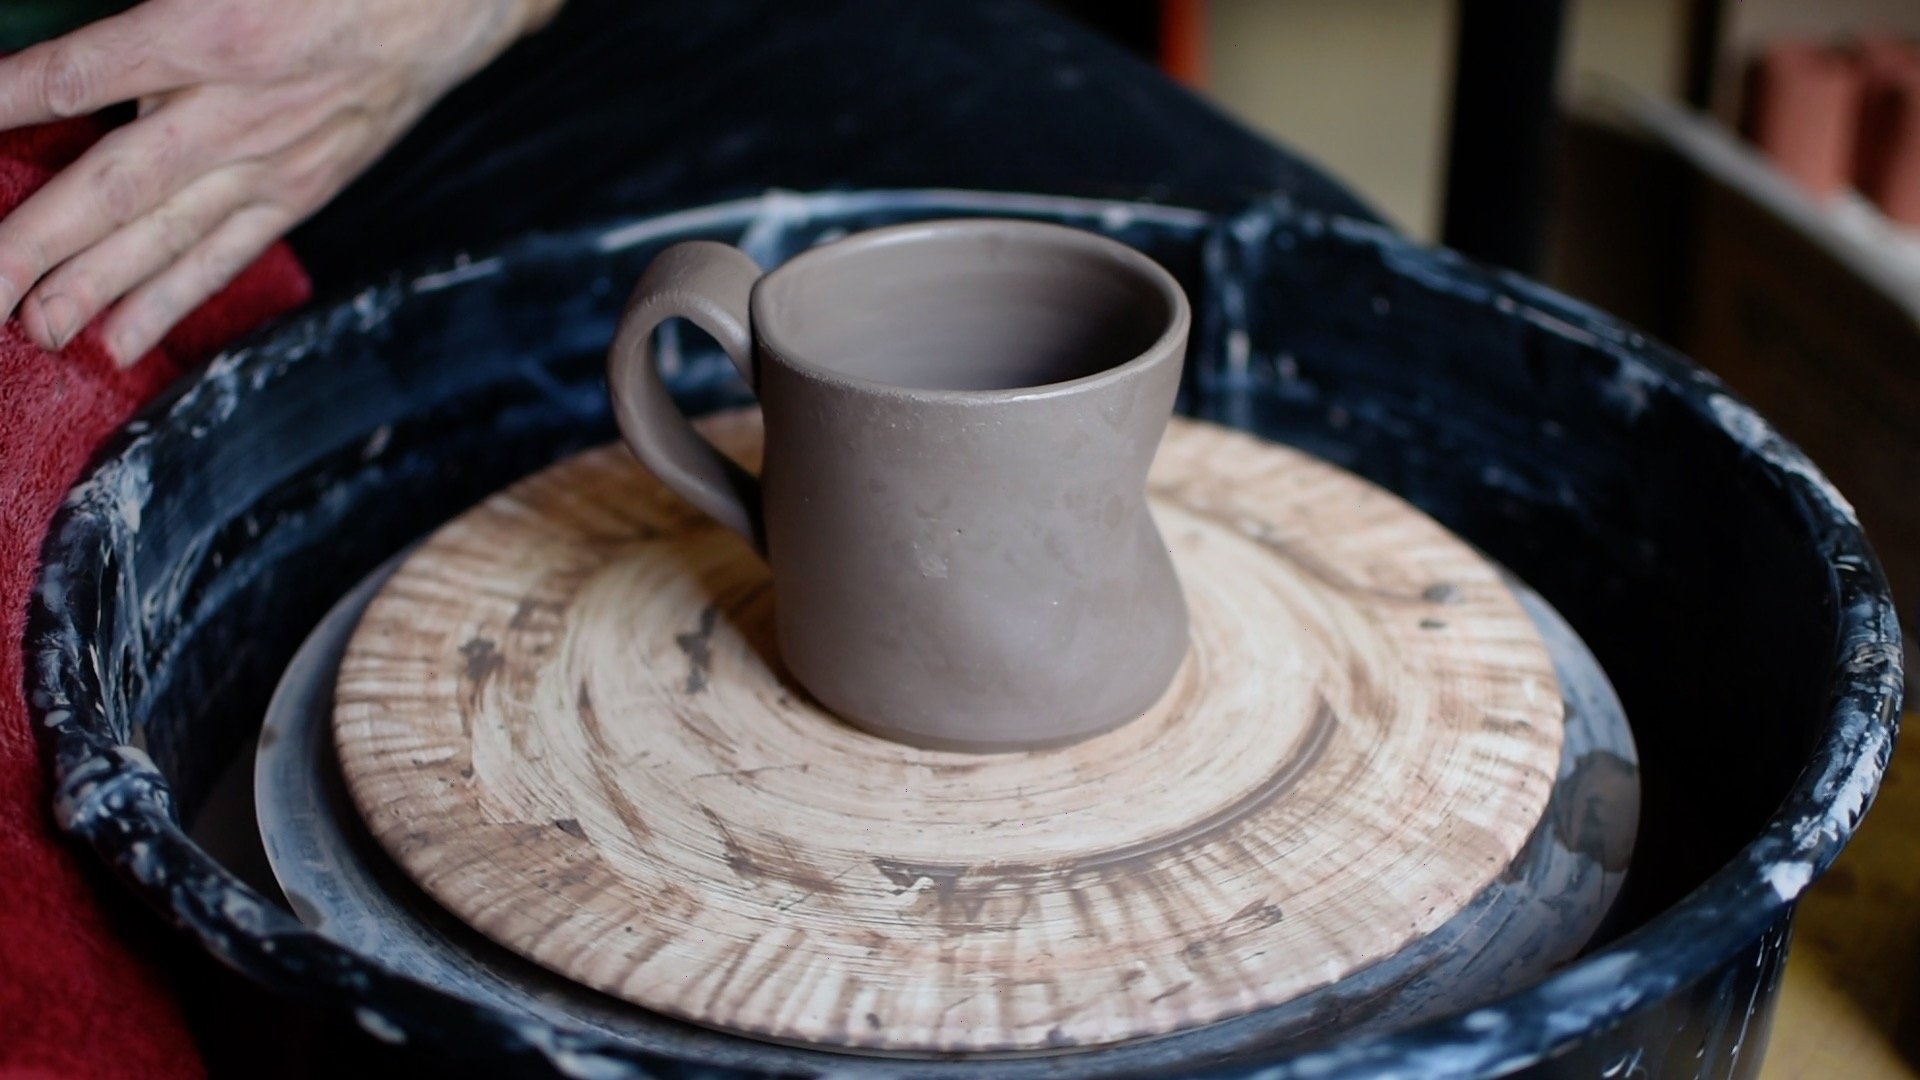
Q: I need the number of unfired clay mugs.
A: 1